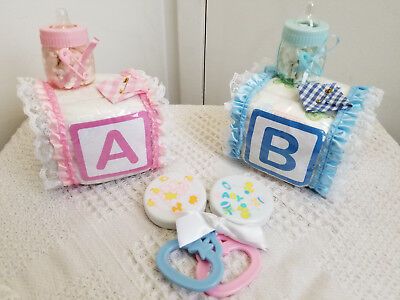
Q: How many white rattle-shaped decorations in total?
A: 2